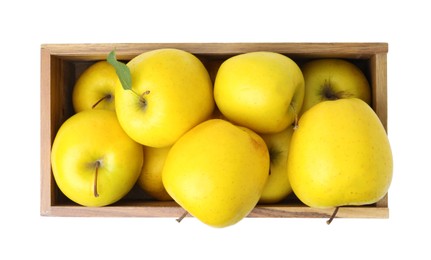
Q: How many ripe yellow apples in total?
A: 9